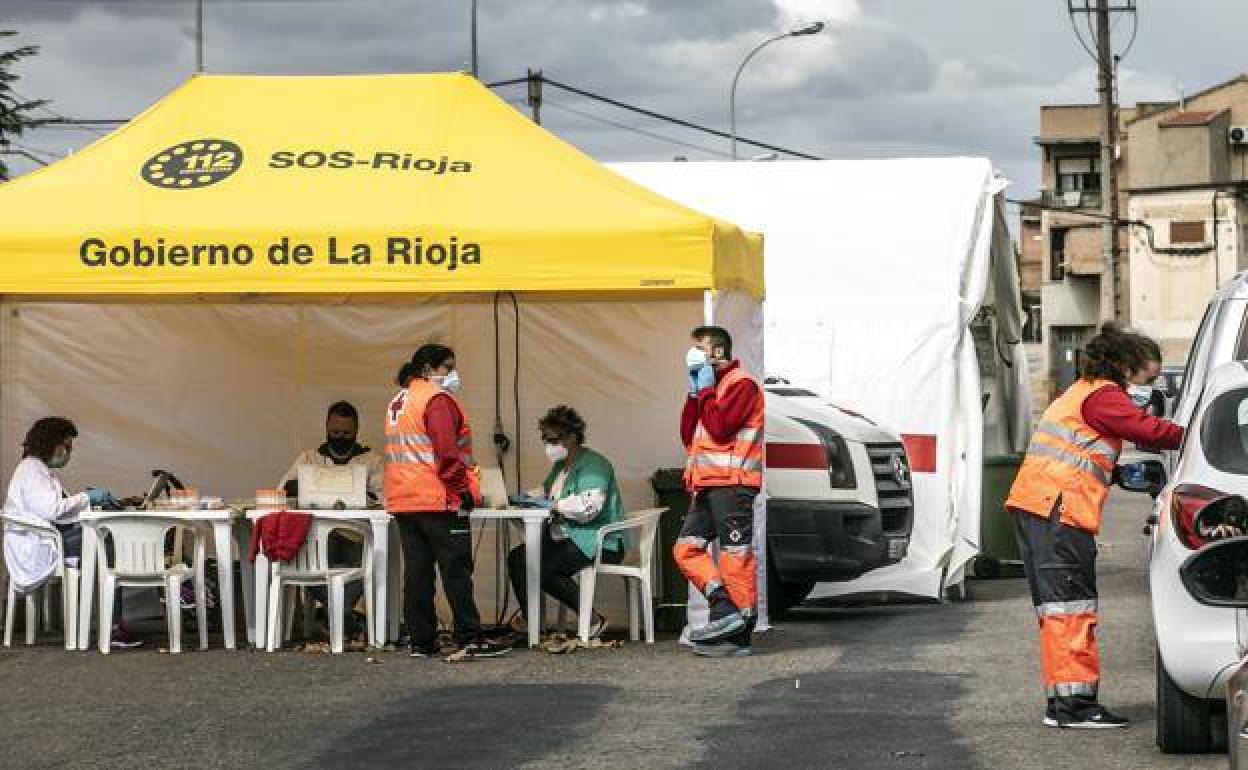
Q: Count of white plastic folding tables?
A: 3